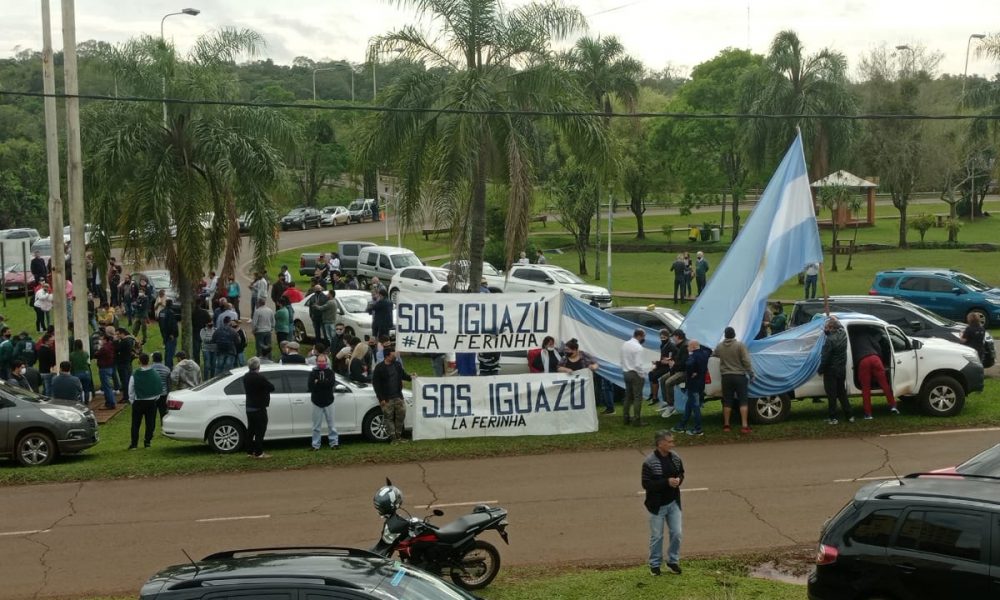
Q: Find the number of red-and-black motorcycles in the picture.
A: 1